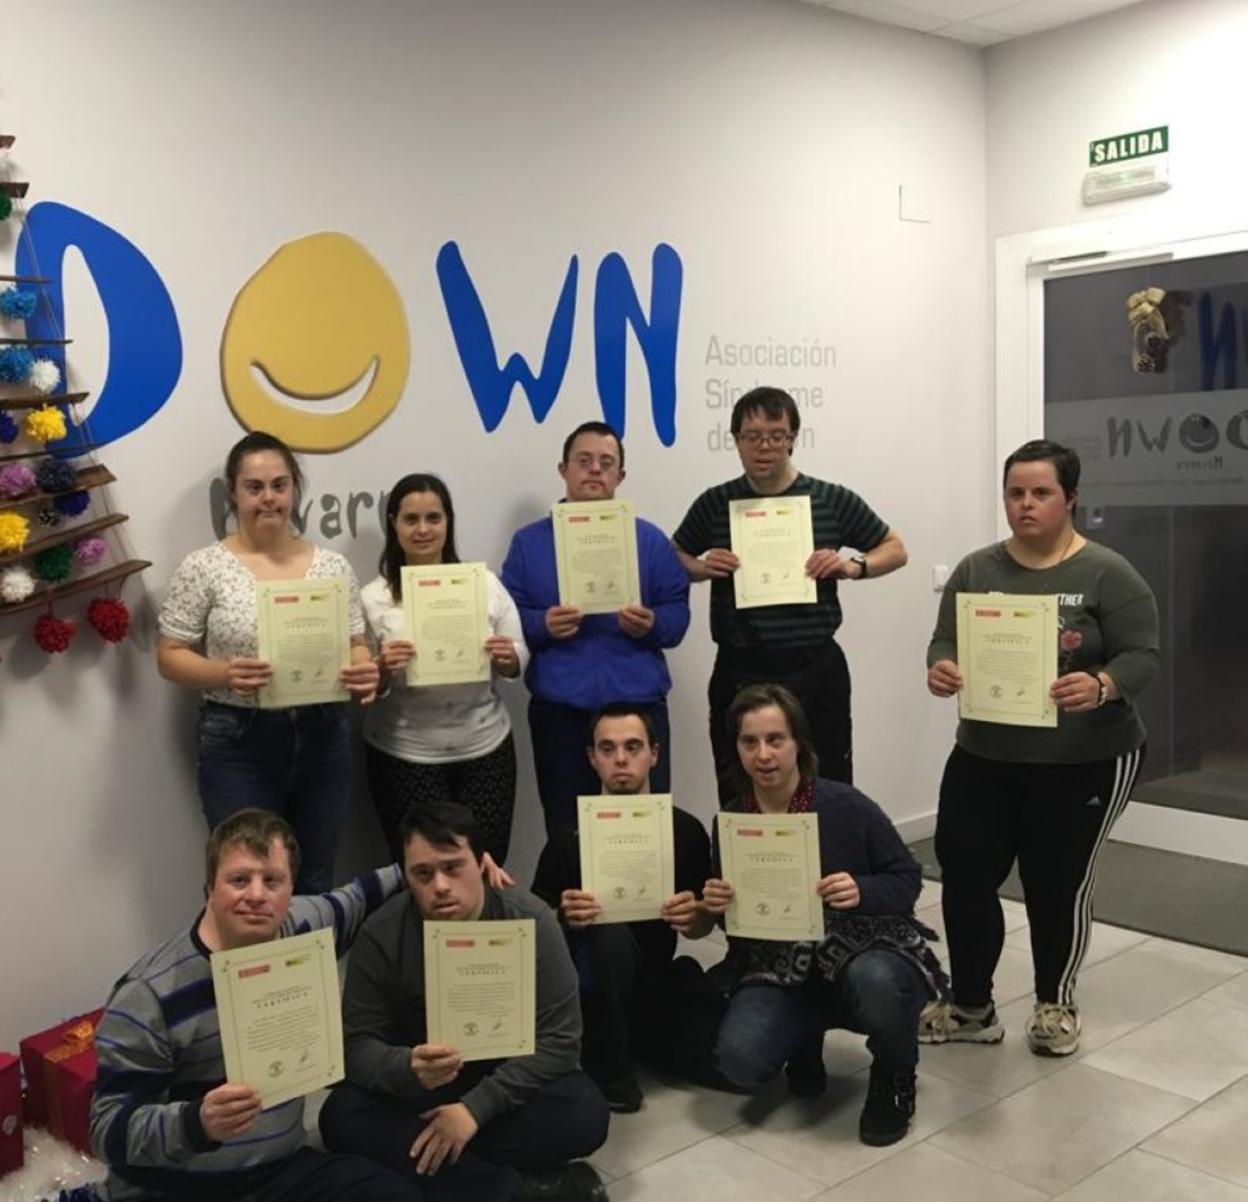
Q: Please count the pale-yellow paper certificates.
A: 9